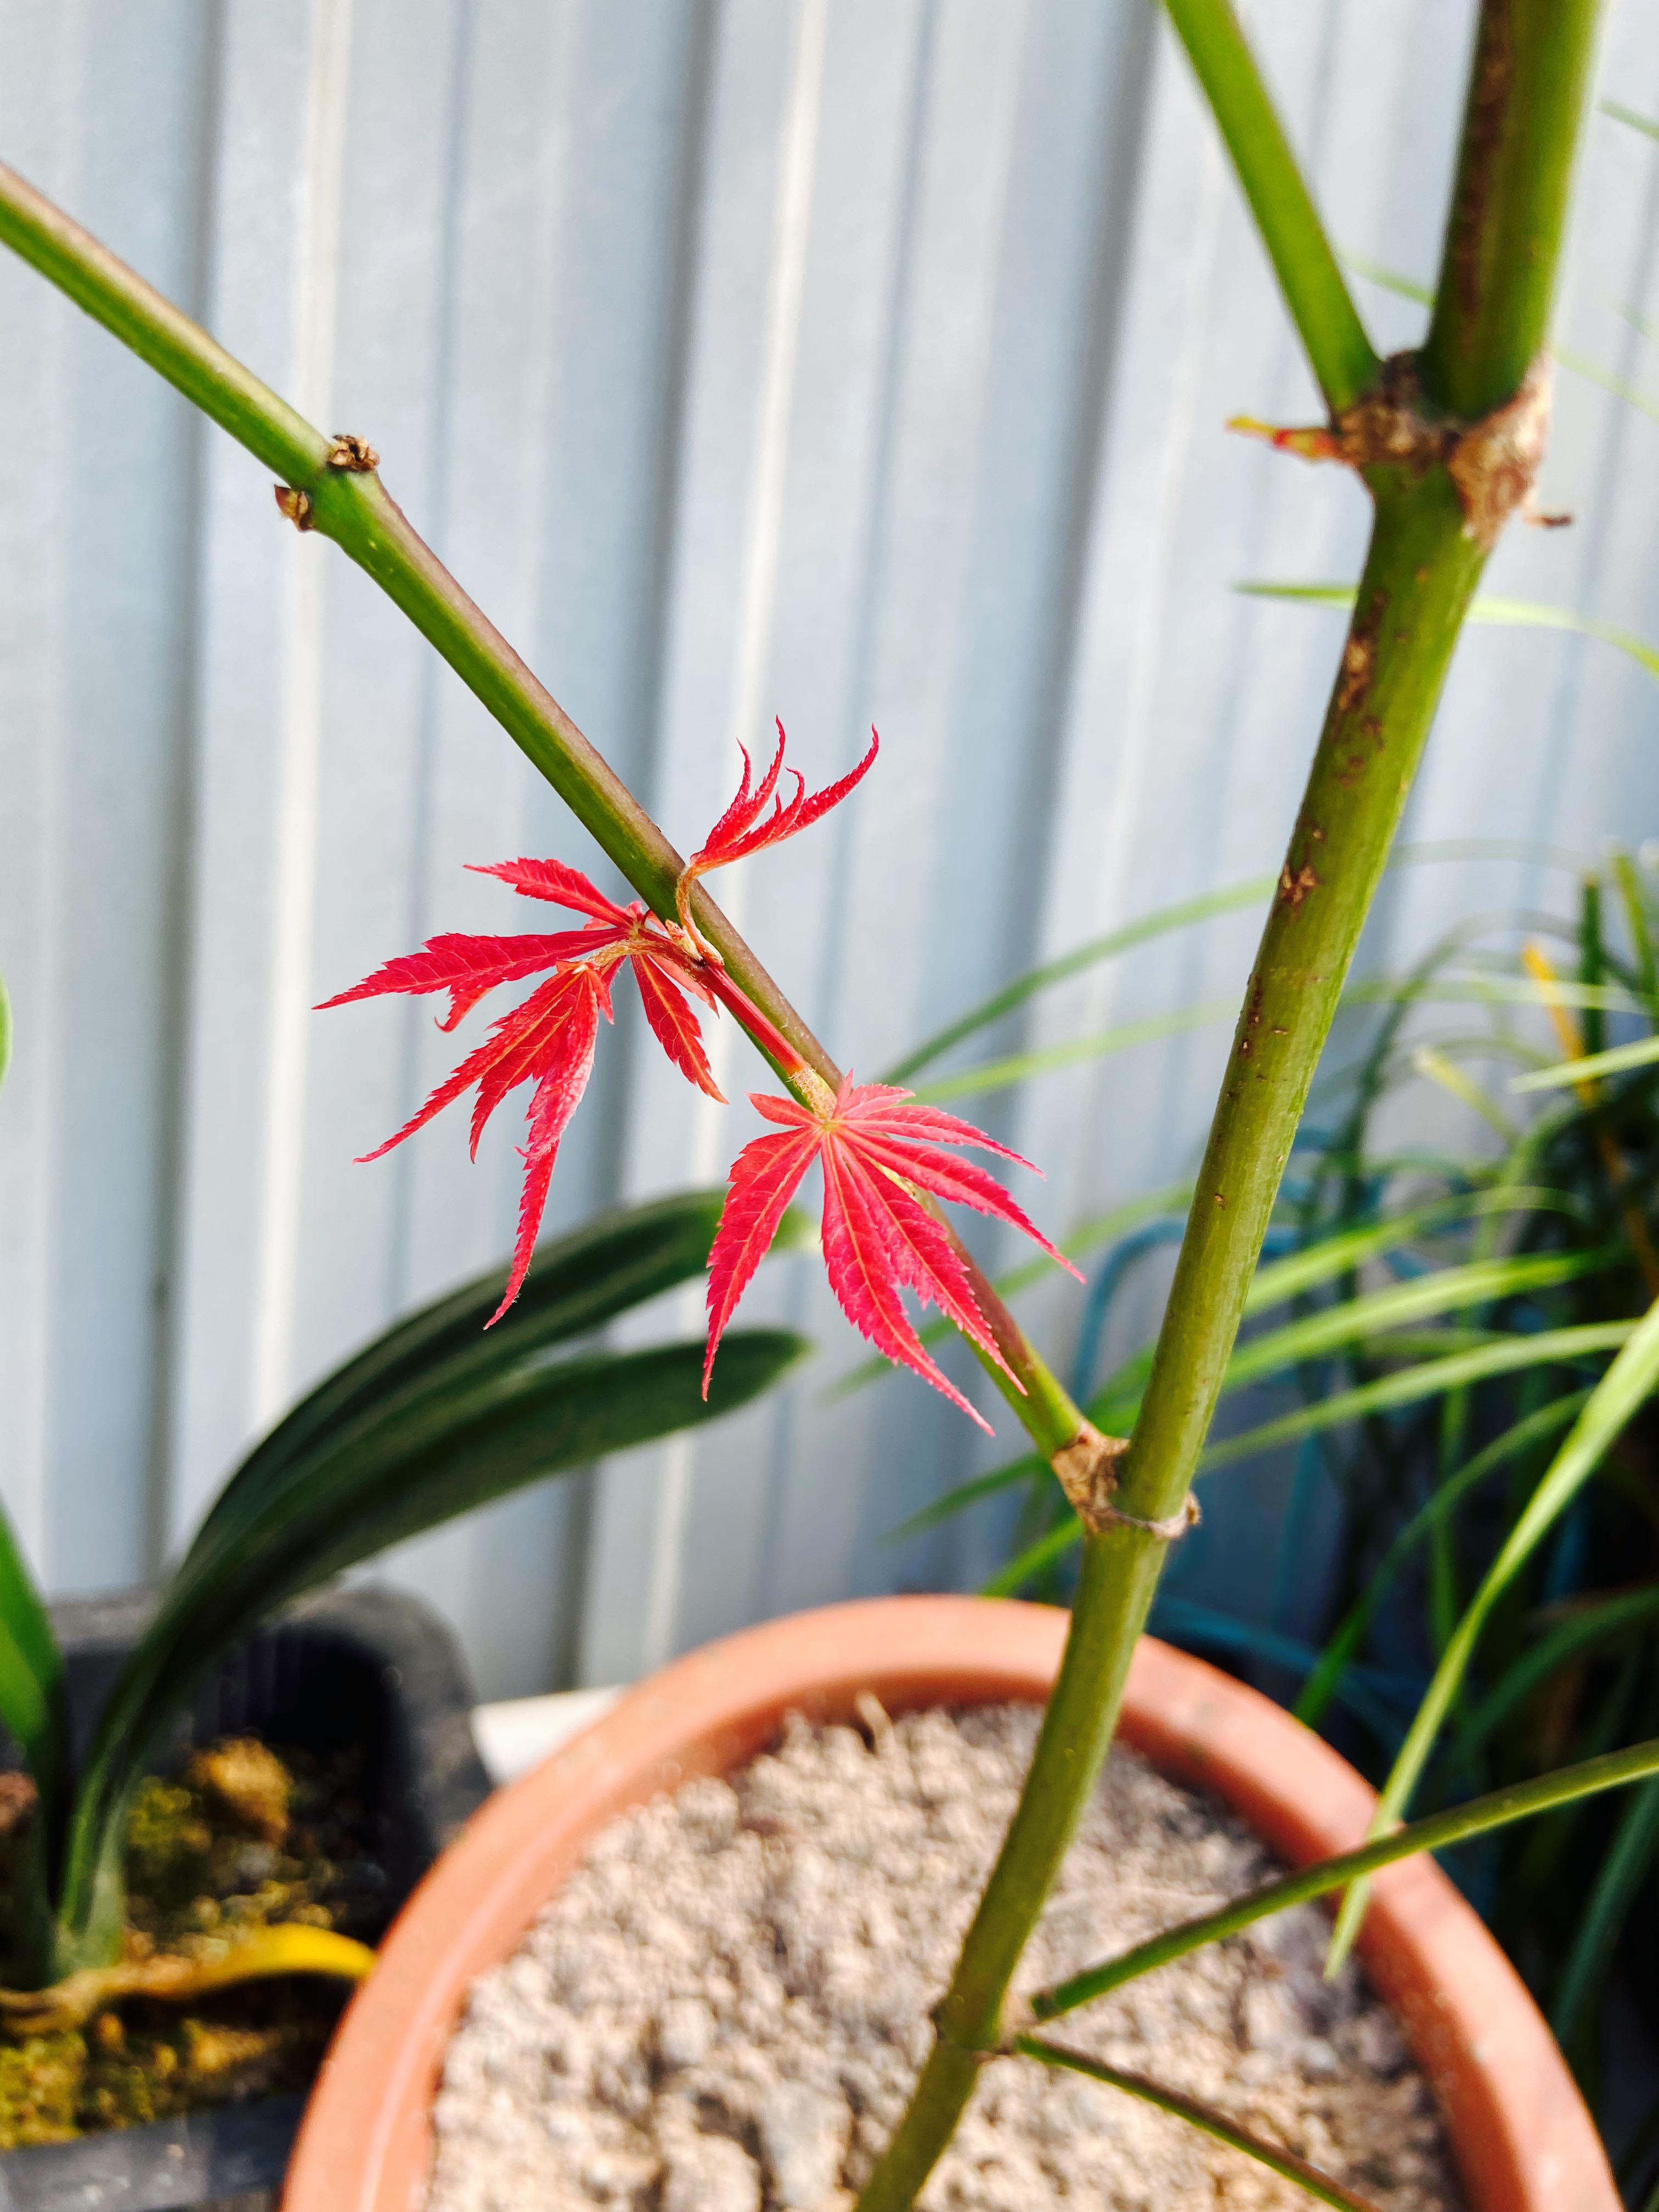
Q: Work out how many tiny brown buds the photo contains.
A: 2